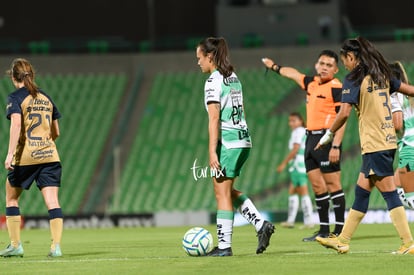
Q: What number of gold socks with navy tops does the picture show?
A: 4